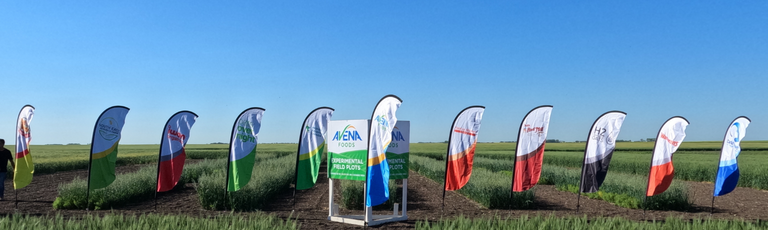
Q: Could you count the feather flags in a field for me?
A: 11